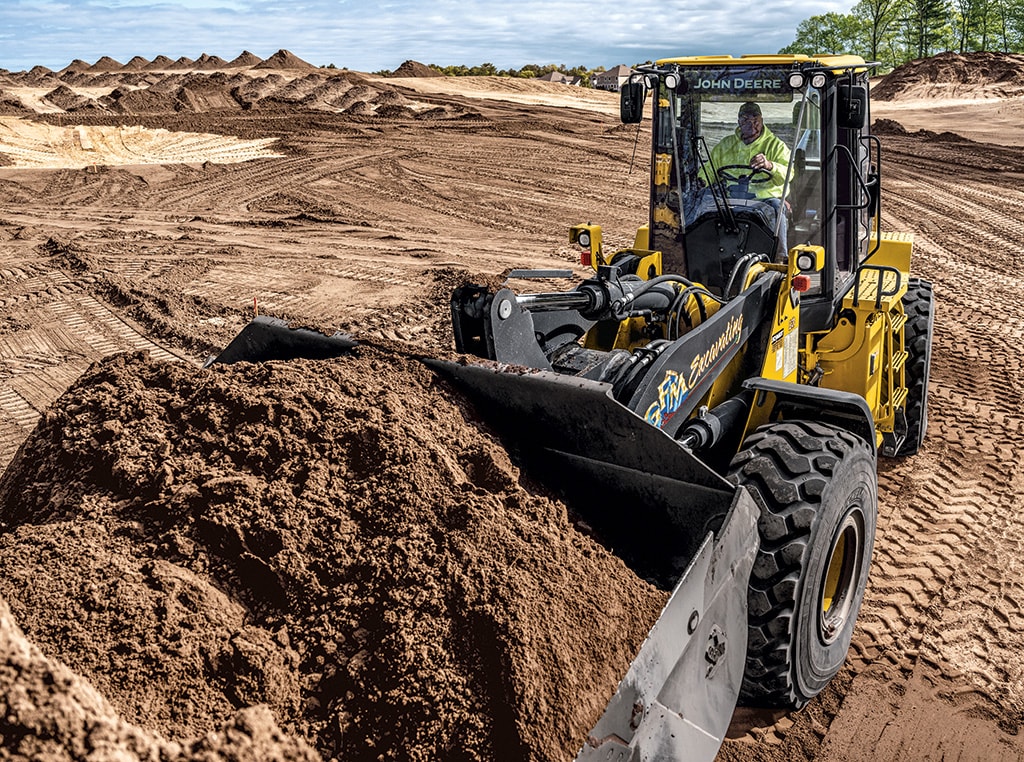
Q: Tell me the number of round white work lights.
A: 6